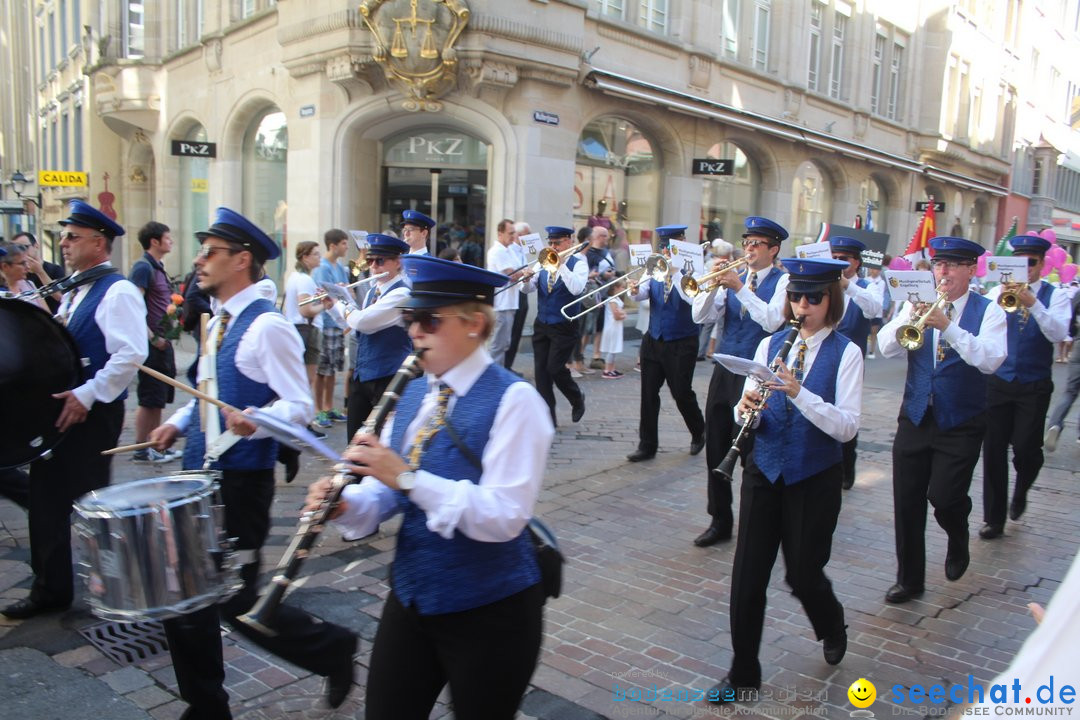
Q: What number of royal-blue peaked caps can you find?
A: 12